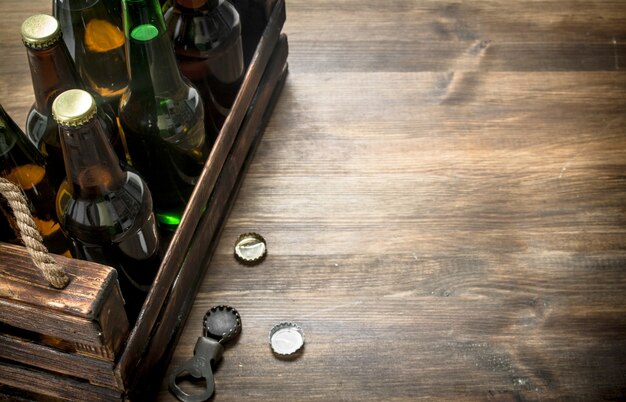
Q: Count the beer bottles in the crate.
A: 6